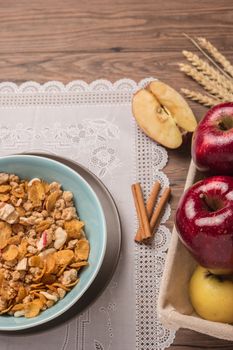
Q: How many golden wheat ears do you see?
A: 4